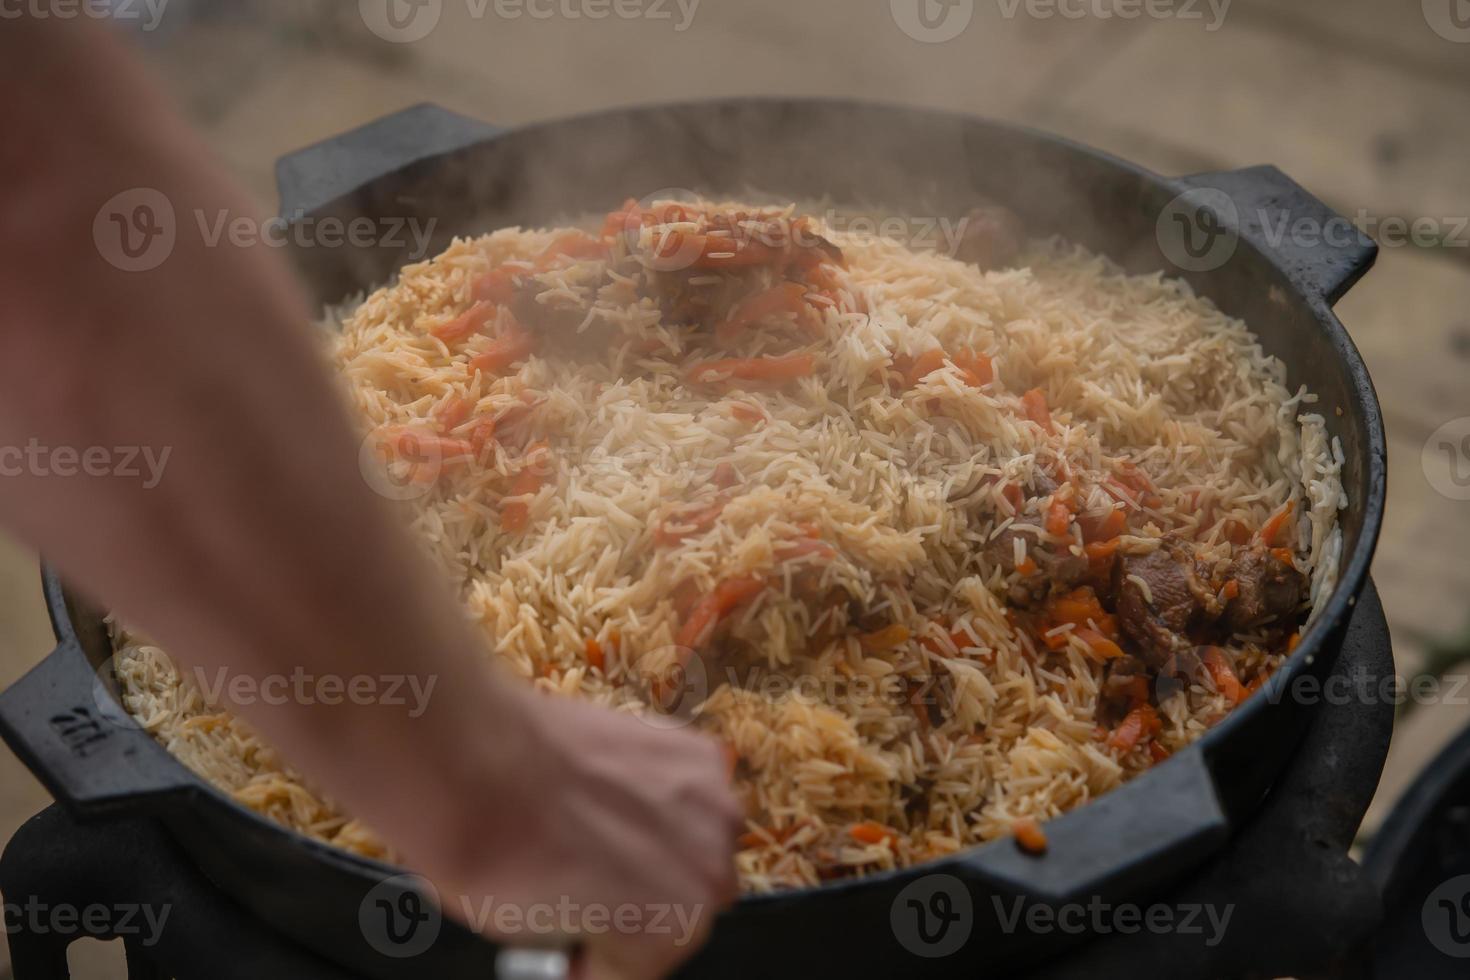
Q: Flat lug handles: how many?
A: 4